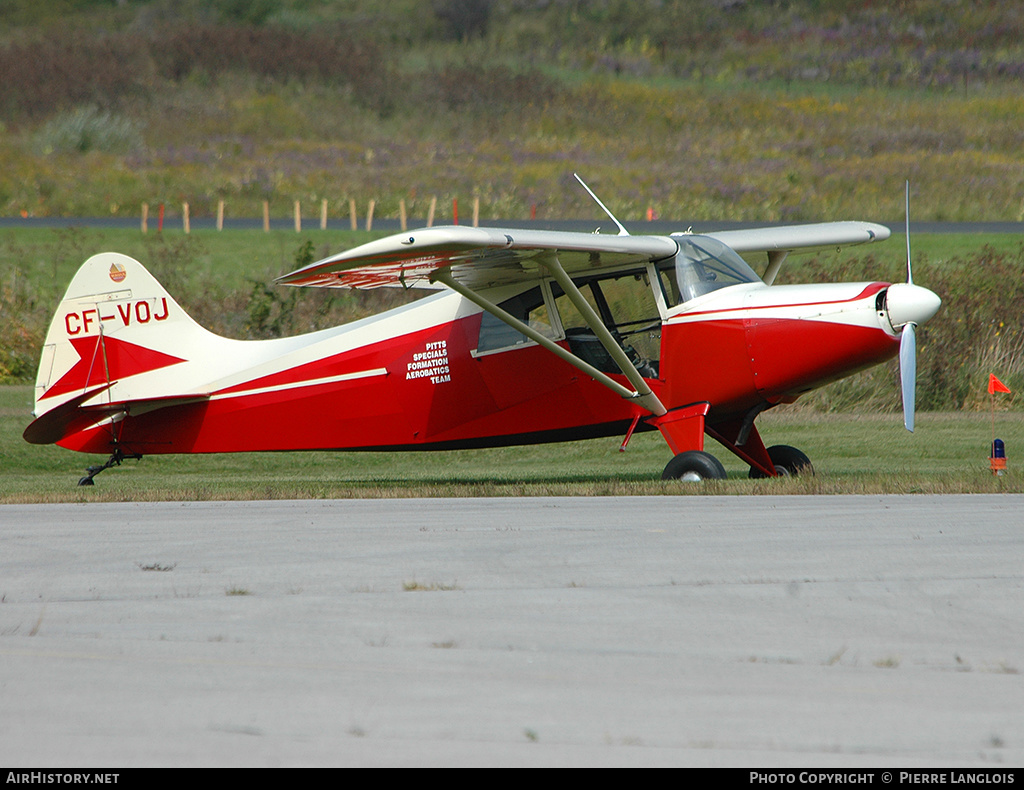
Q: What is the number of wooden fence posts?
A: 11